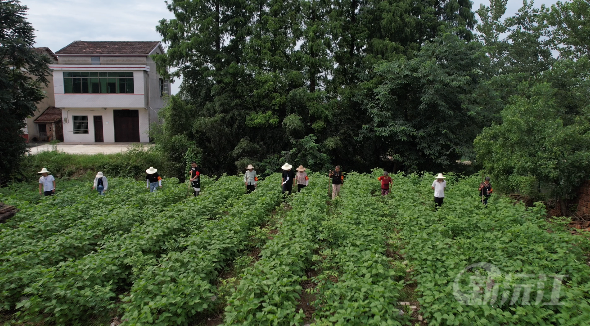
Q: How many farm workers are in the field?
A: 11